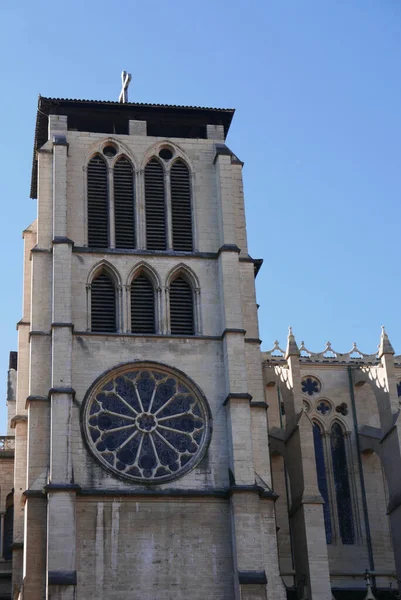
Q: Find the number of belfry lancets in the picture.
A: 7